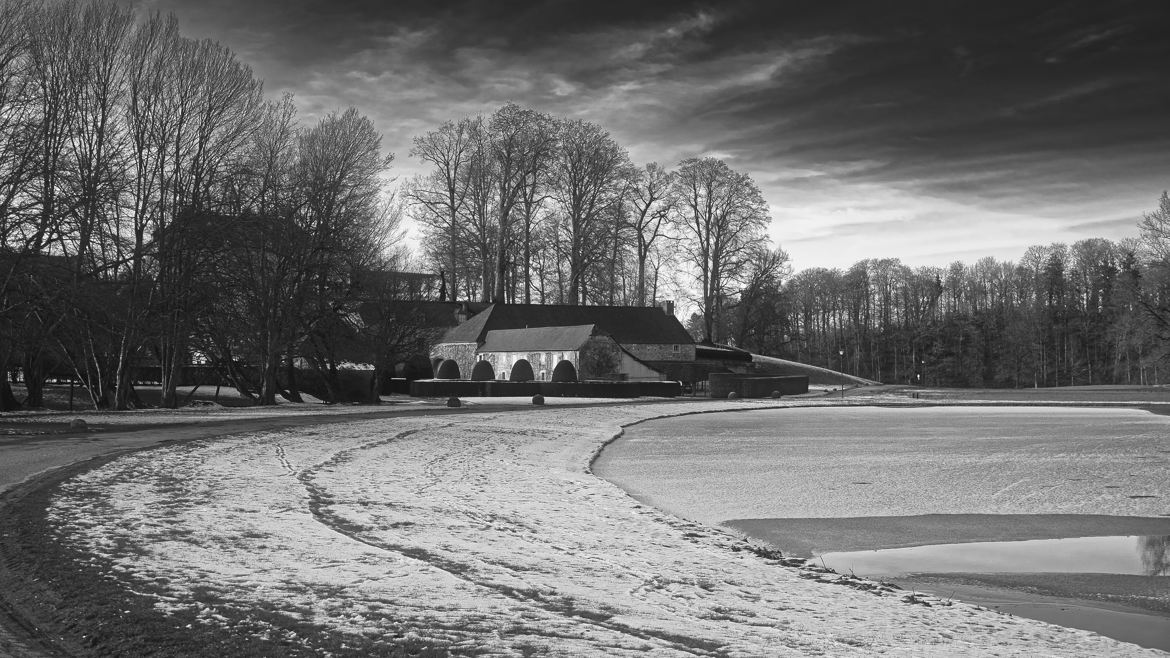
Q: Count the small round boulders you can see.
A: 5